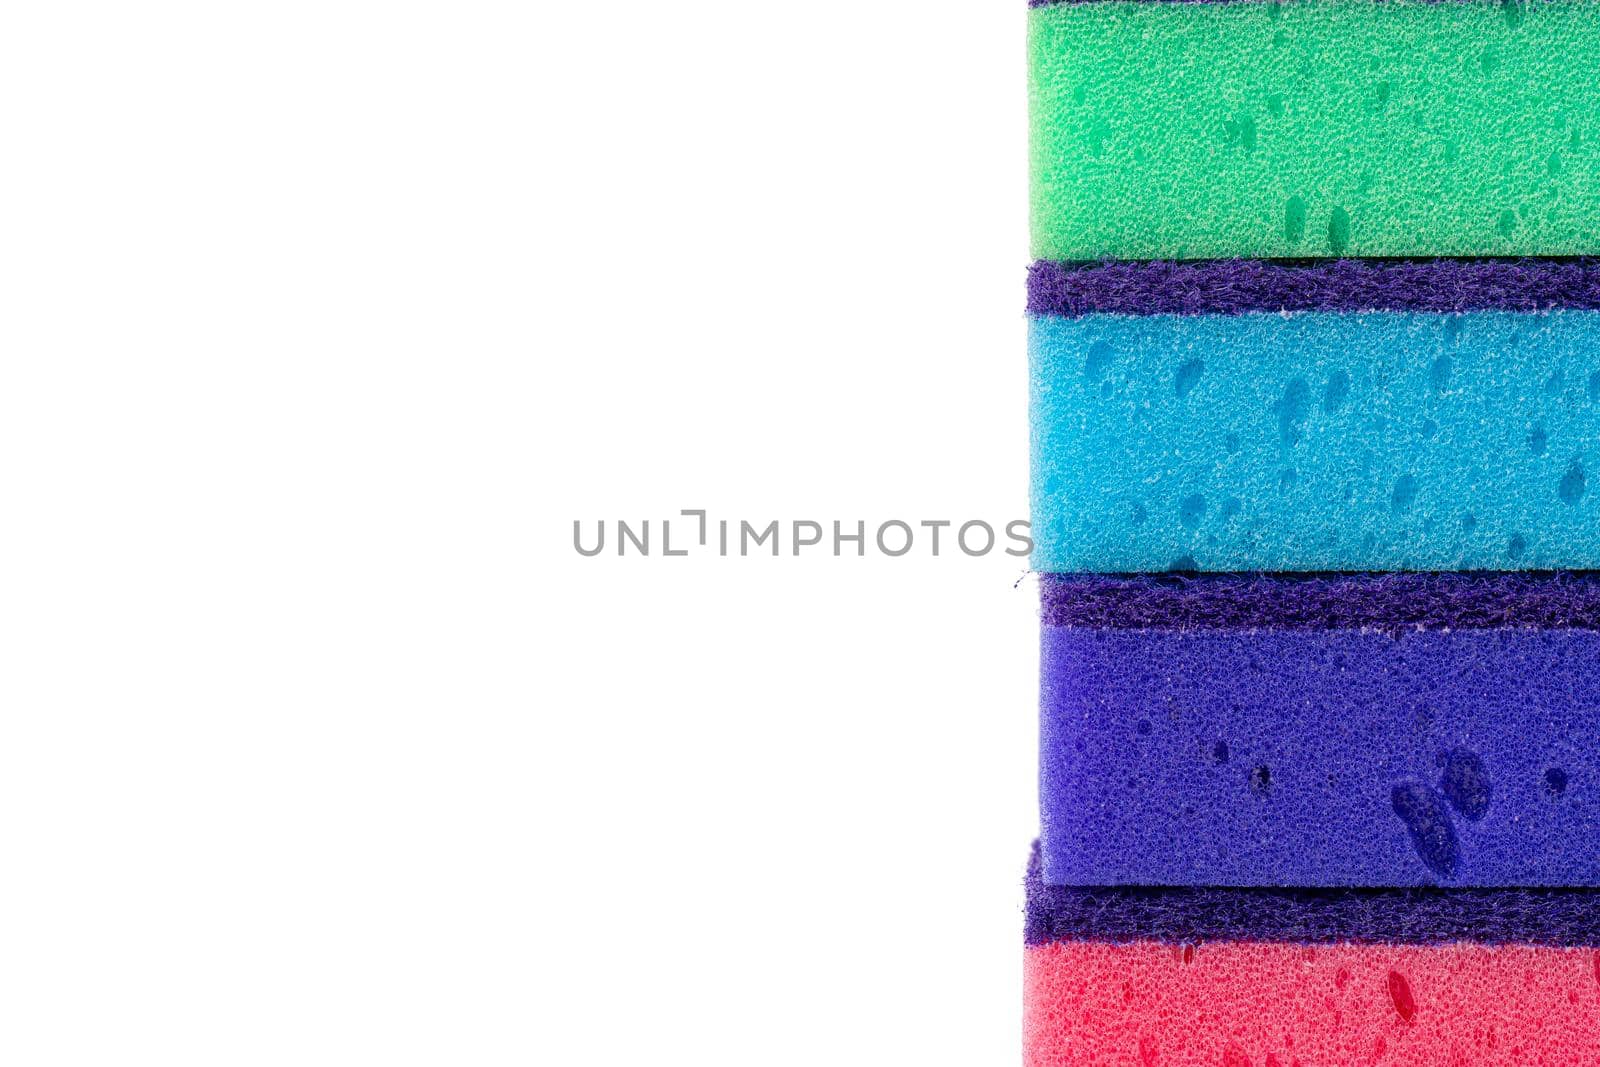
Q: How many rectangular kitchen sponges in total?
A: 4